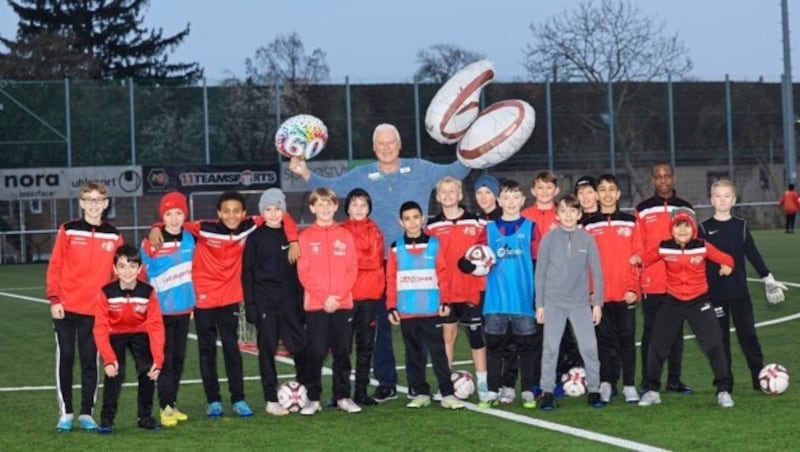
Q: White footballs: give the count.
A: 5